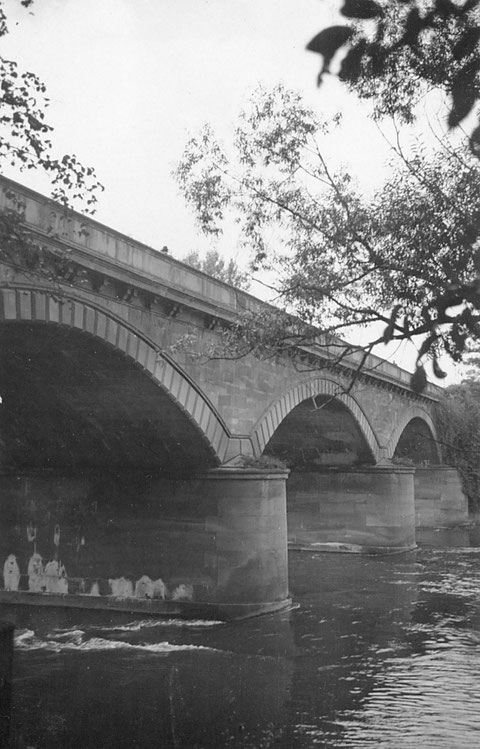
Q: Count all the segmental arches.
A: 3